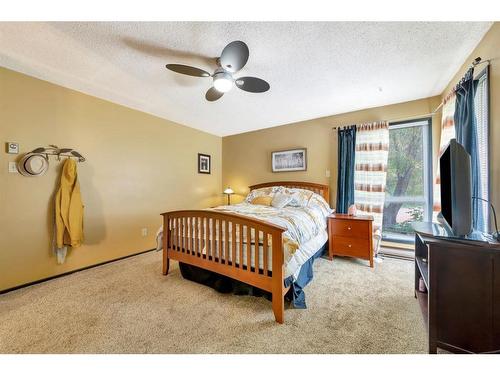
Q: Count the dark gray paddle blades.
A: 4